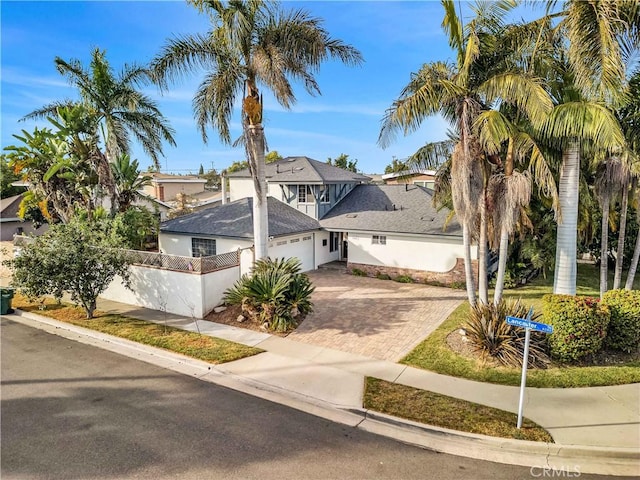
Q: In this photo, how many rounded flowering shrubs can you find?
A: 2